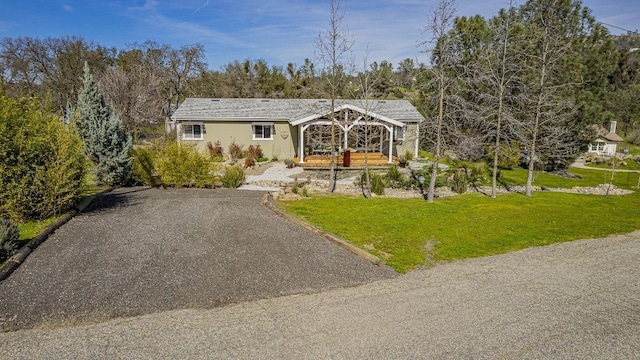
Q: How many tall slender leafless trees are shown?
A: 5